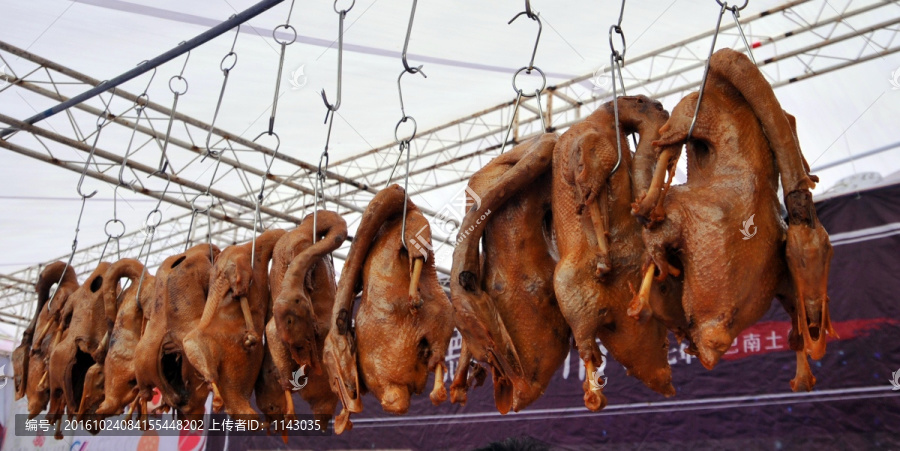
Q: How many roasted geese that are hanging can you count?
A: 10